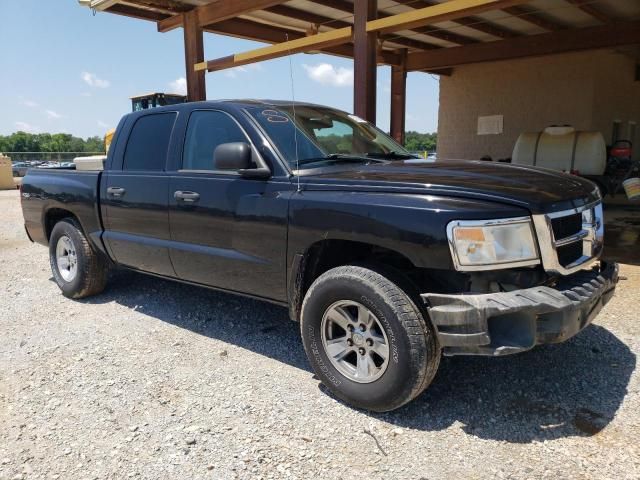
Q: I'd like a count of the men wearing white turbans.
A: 0